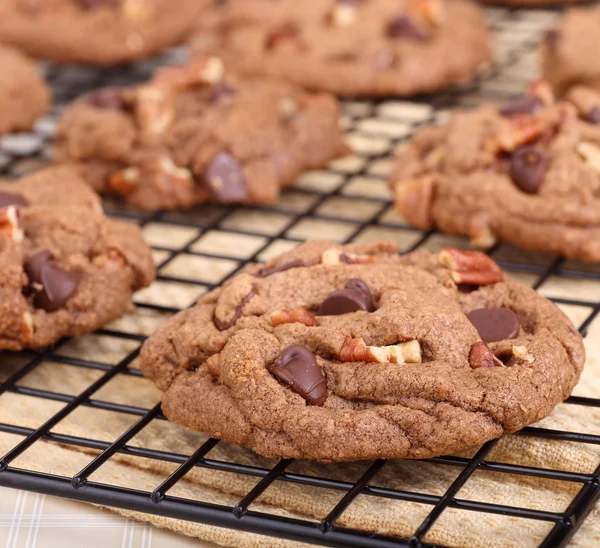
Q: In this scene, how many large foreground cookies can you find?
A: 1